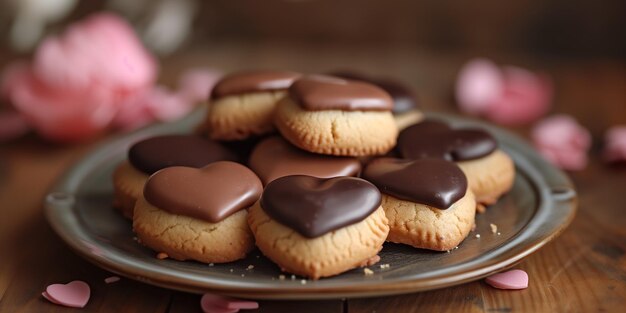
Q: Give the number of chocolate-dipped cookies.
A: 9